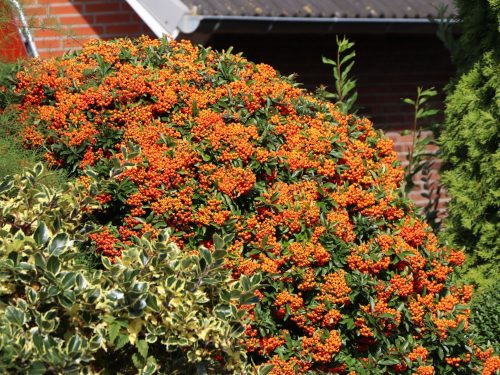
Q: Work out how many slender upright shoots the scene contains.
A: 2